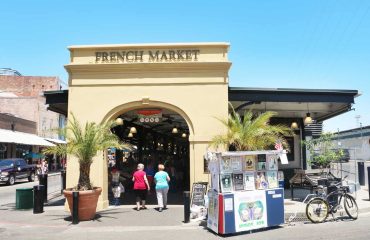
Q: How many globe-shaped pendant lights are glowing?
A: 7